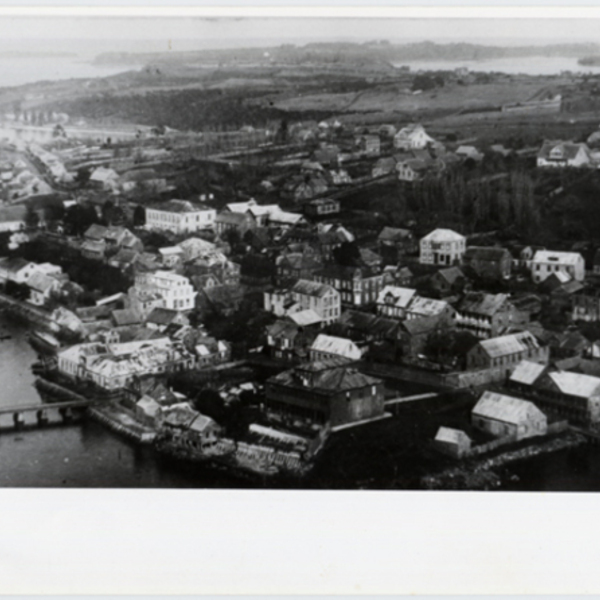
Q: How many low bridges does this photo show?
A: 1